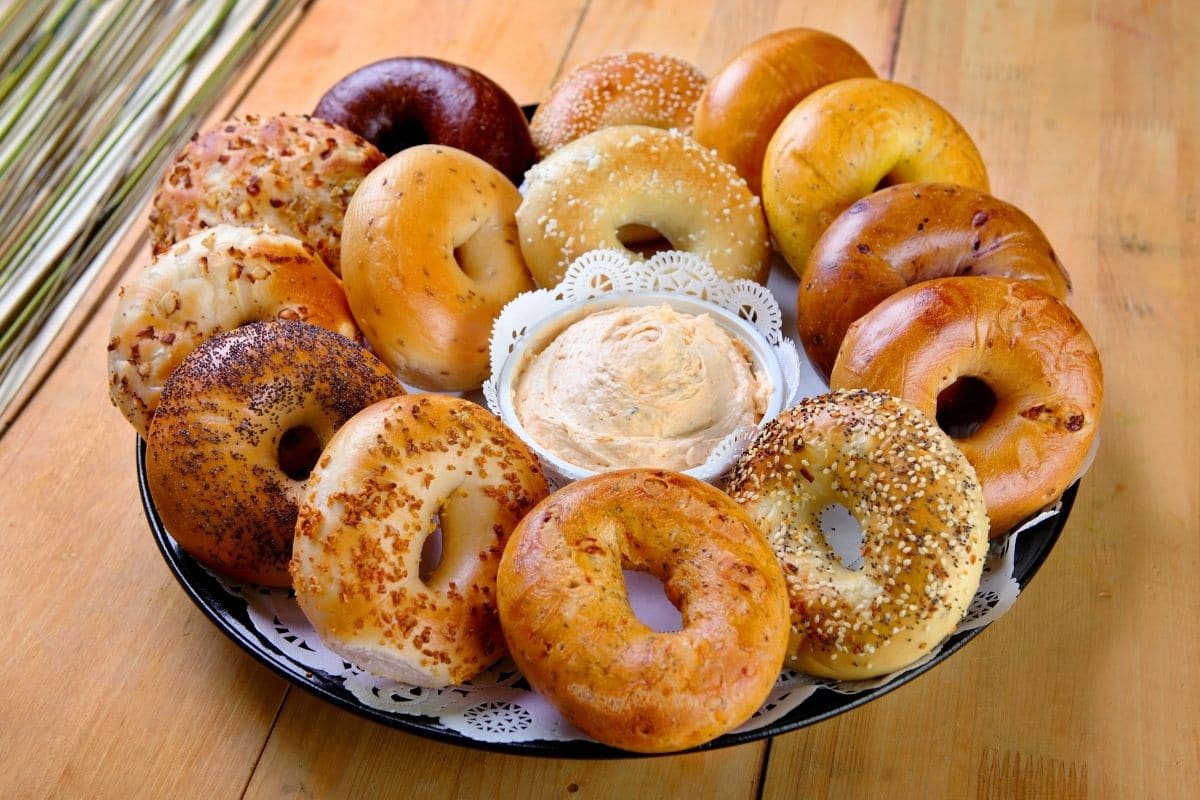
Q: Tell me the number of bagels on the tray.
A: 14